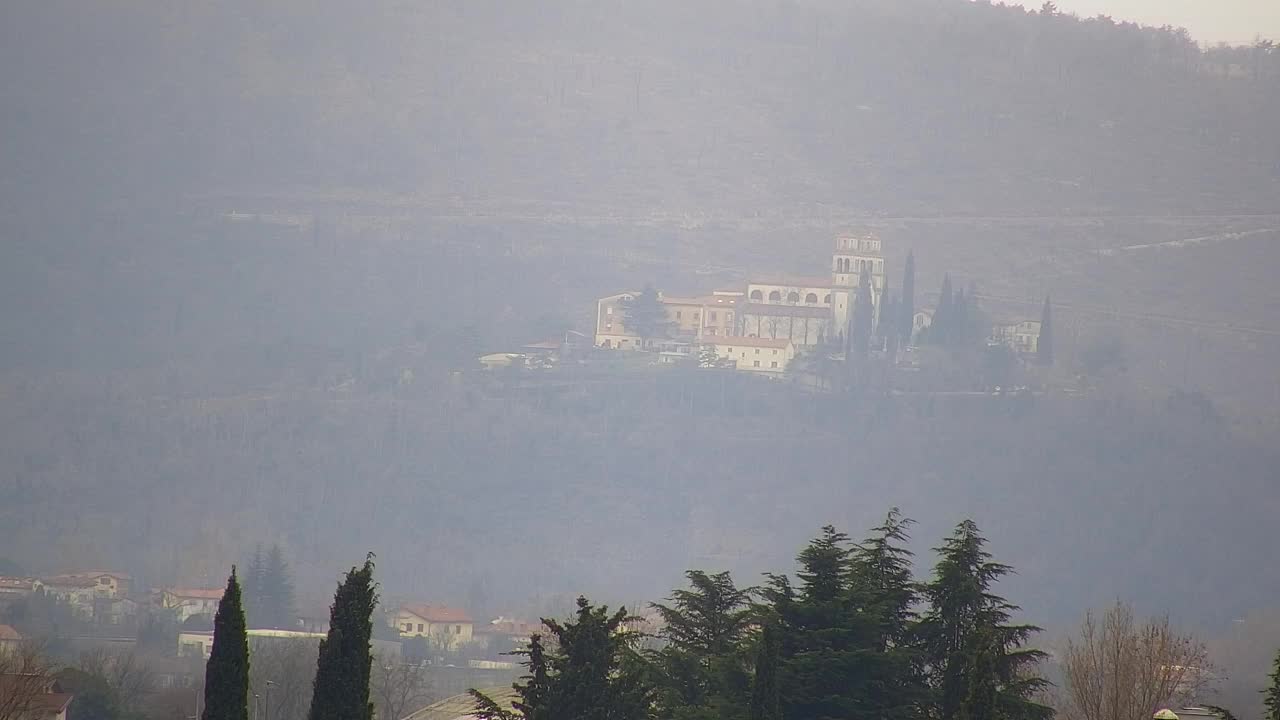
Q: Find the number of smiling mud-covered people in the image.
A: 0